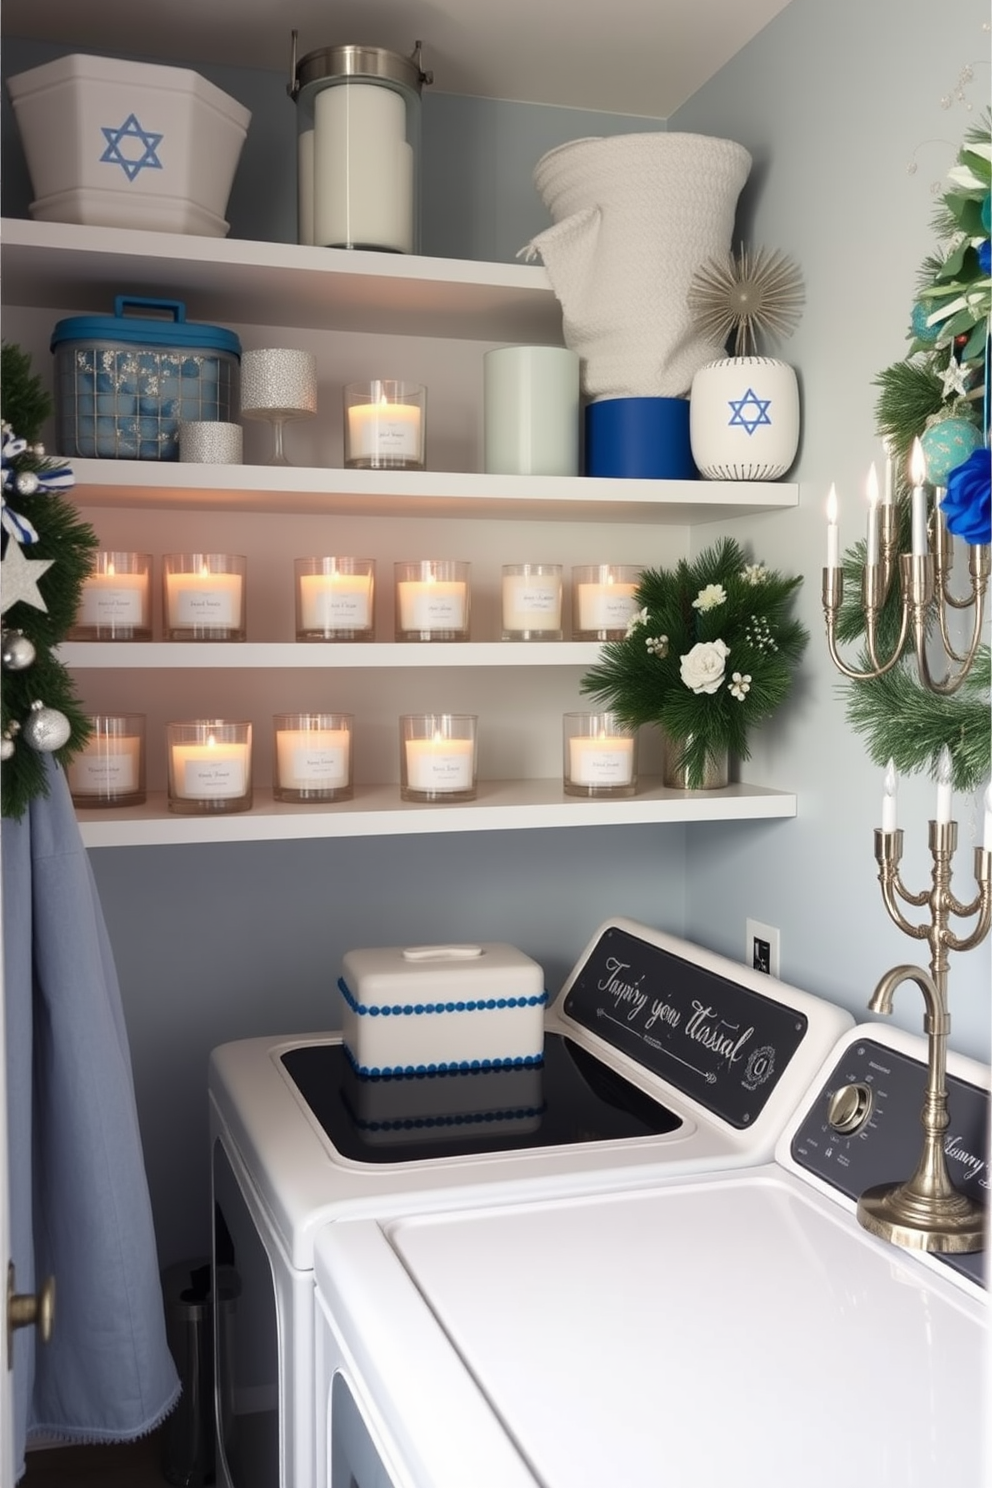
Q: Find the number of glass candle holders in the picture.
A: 12